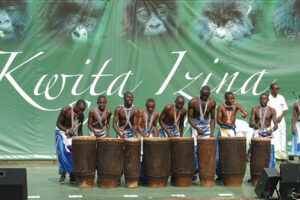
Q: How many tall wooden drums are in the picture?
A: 8